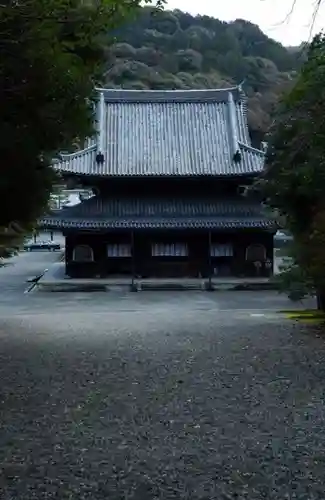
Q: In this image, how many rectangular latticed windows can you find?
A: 3